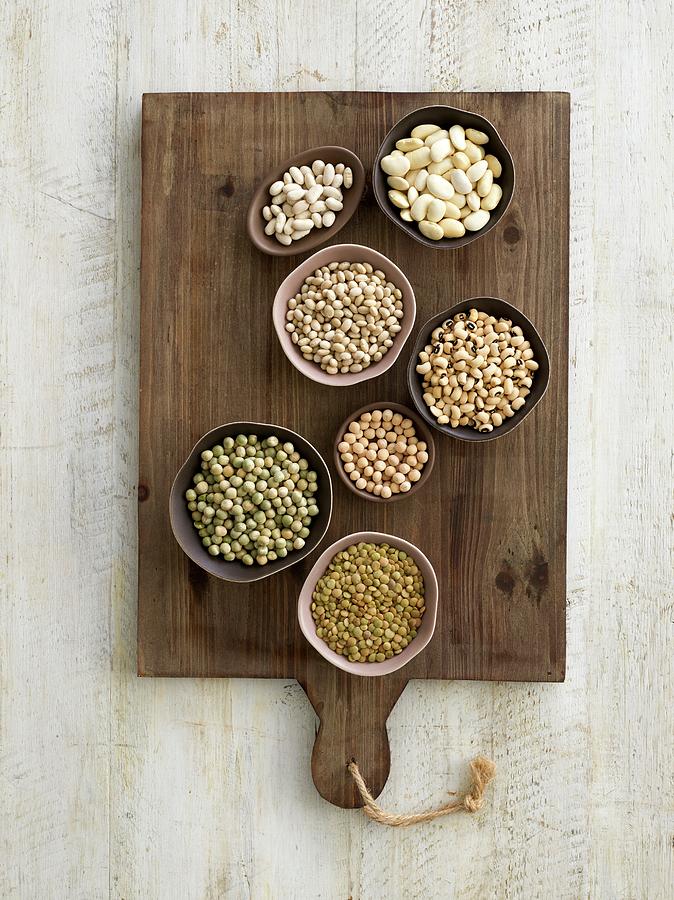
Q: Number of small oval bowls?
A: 1